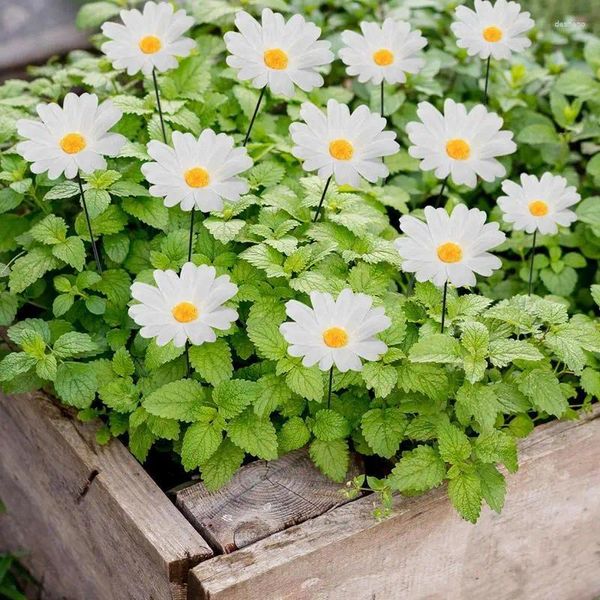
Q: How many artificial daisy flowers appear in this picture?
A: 12